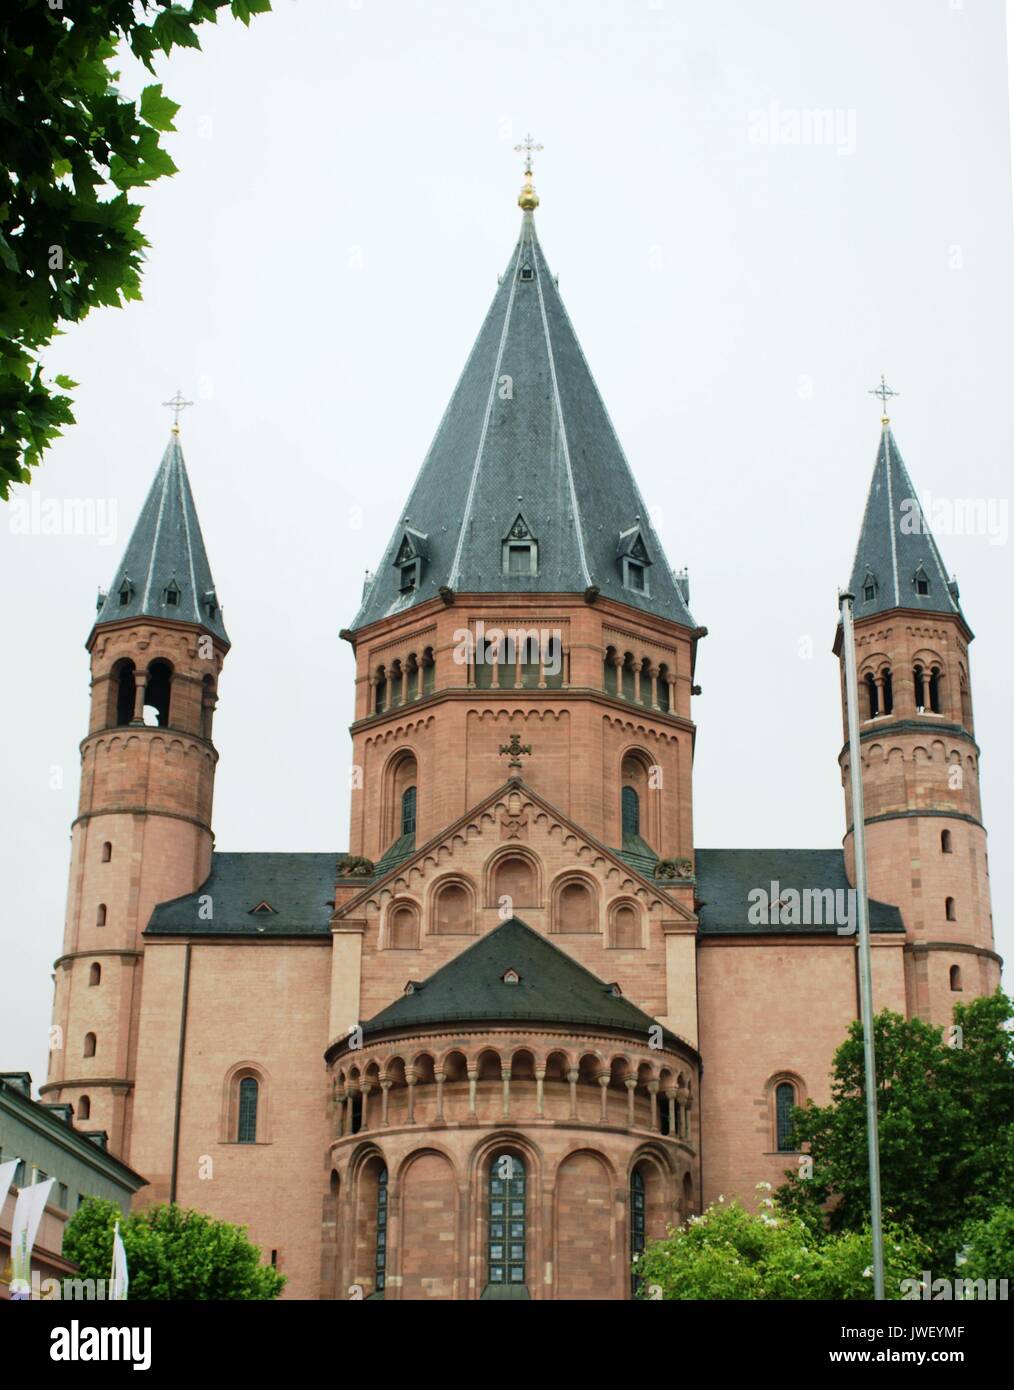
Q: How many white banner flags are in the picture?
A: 3